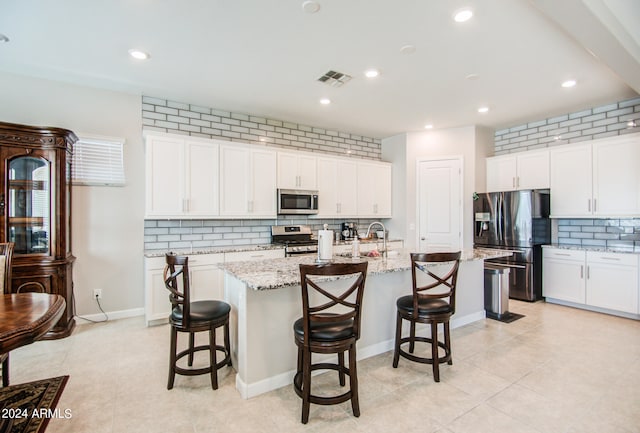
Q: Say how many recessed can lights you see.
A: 7